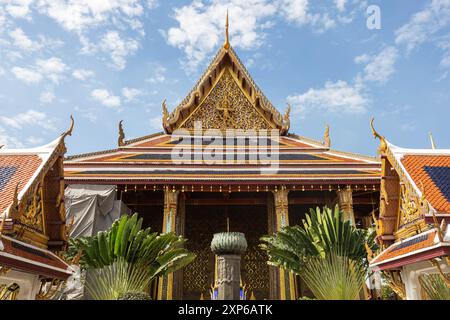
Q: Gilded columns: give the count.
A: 3